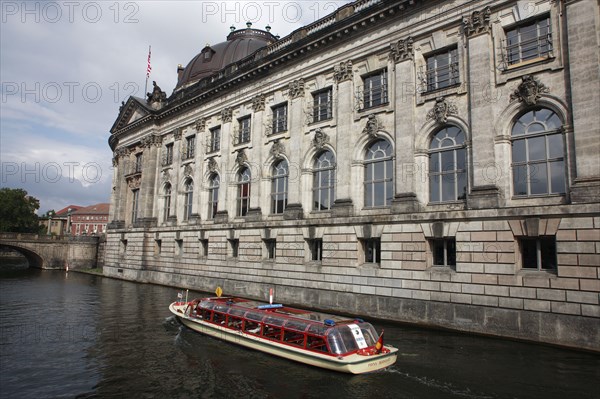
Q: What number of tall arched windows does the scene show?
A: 9